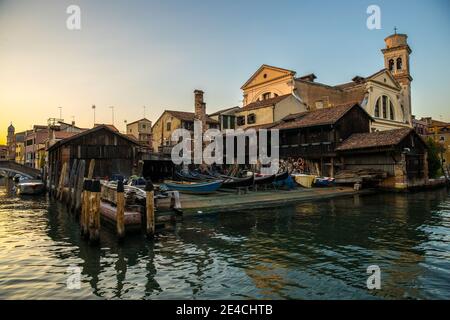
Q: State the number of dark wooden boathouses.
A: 3